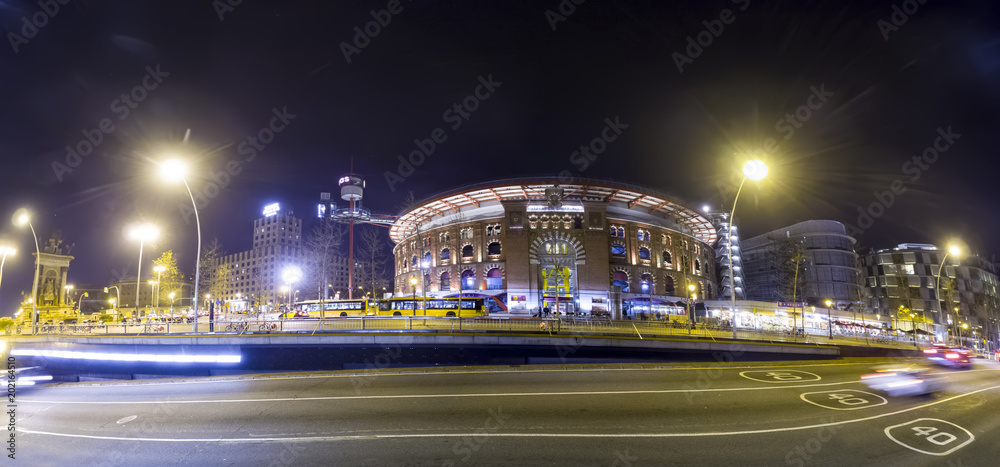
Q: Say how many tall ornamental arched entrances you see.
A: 1